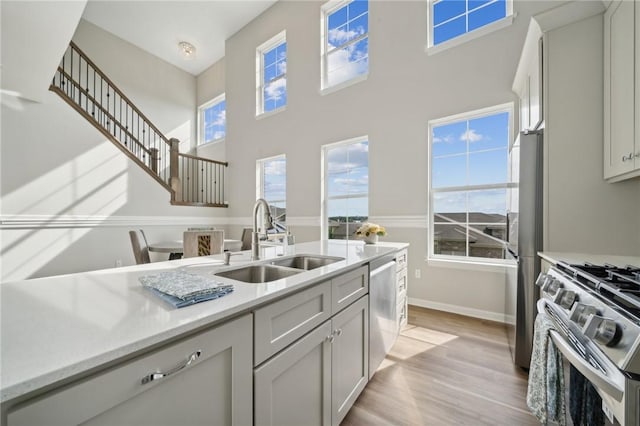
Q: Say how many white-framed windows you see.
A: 7